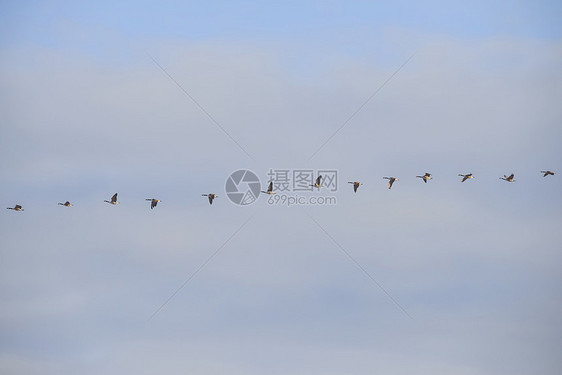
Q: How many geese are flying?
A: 13